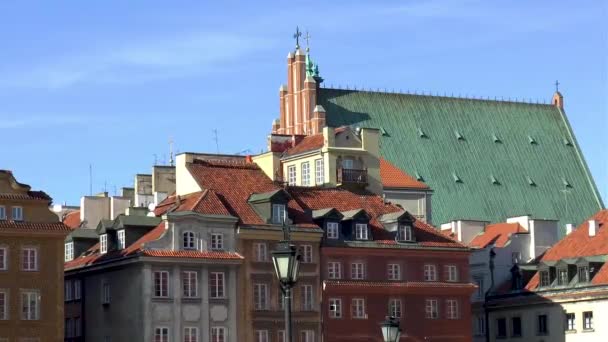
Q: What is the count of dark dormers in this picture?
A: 11